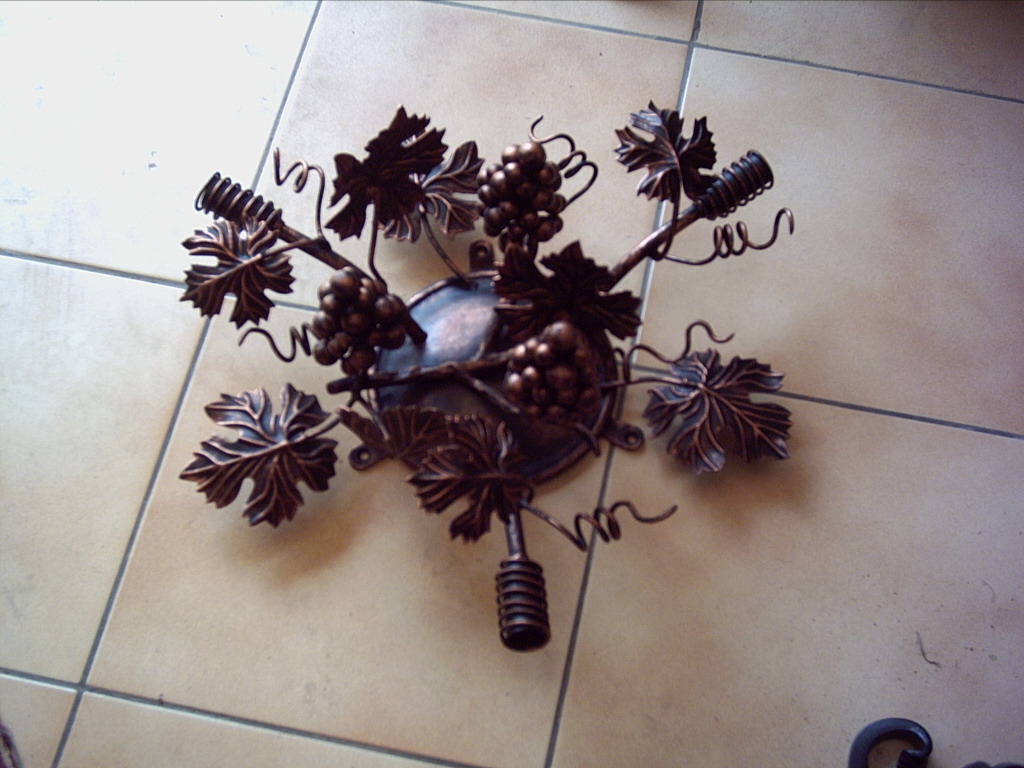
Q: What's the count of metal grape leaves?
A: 9